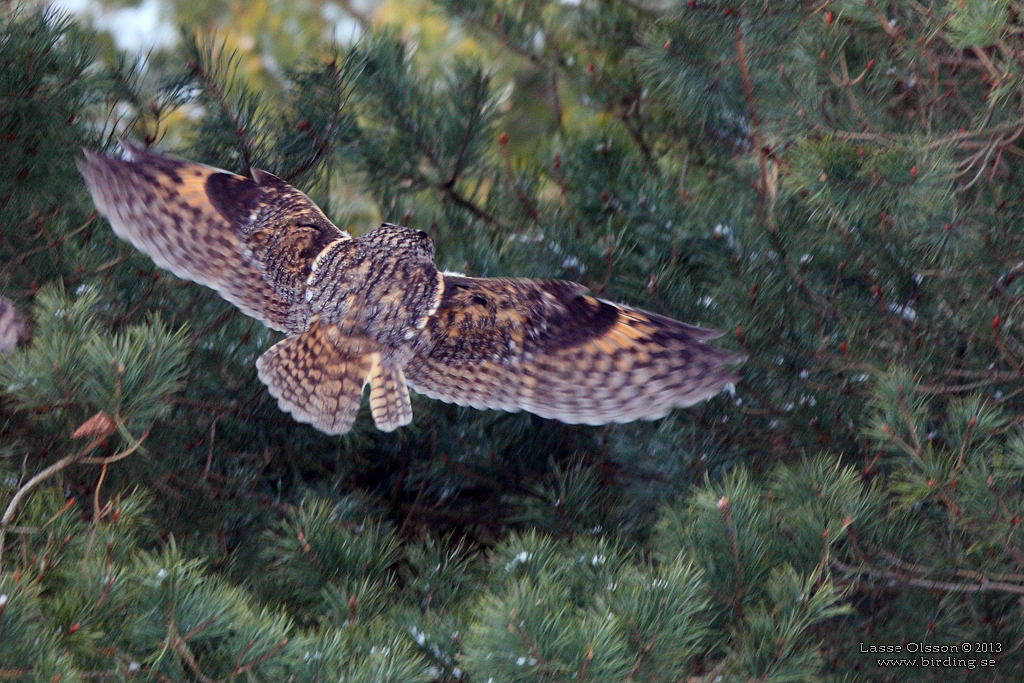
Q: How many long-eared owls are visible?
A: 1